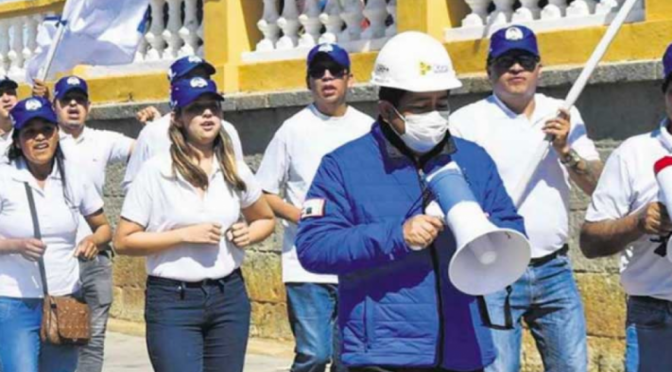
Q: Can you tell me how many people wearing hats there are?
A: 9